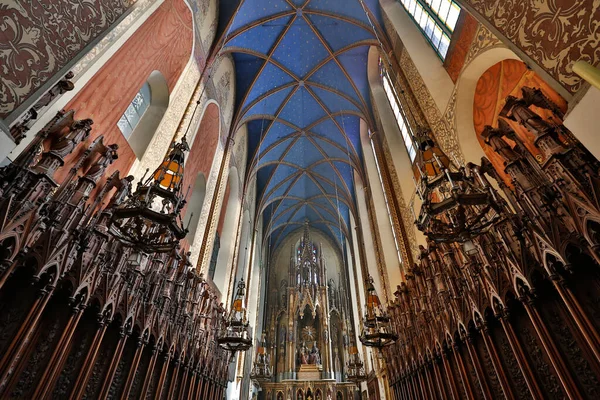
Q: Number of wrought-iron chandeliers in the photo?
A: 6